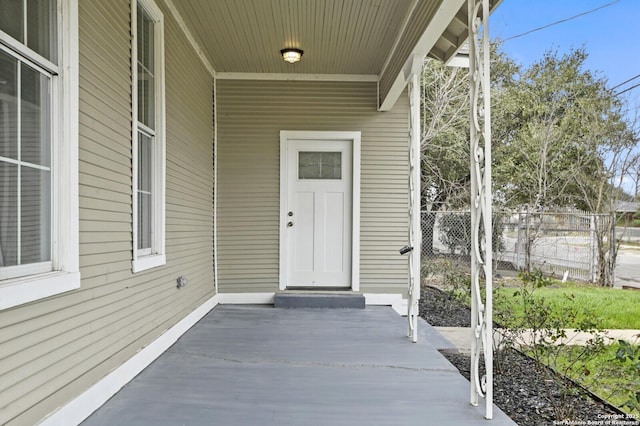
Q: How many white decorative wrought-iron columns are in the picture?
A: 2